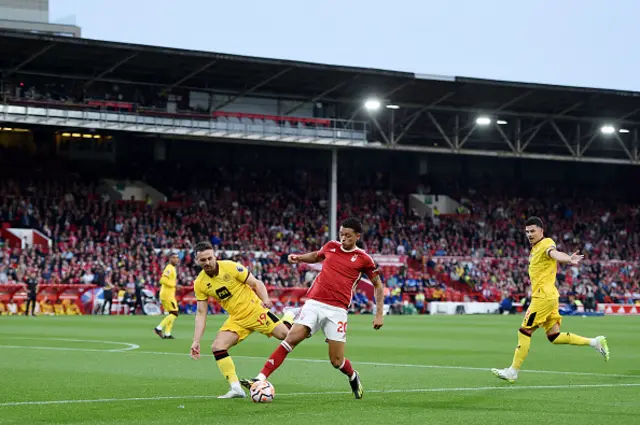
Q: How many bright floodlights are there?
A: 3